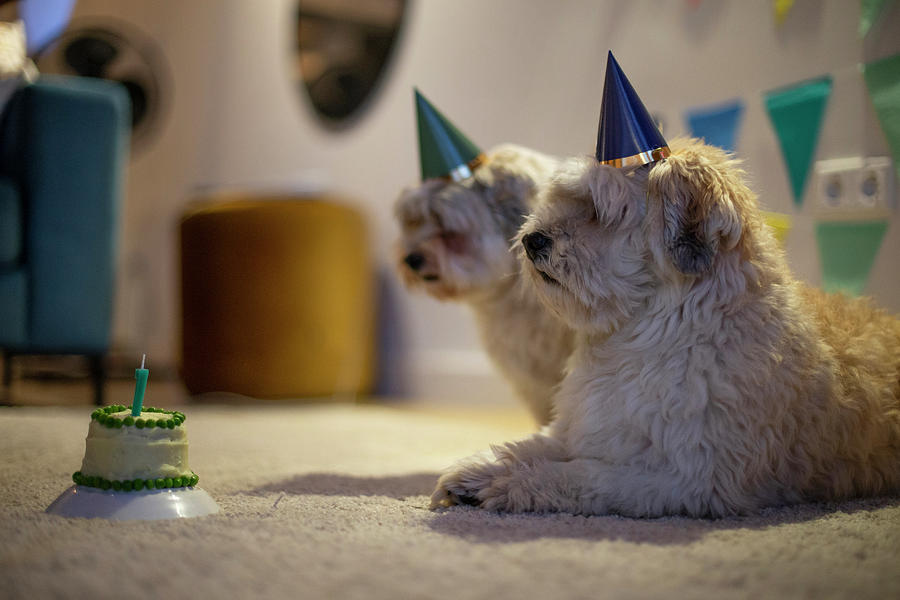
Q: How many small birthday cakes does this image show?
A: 1